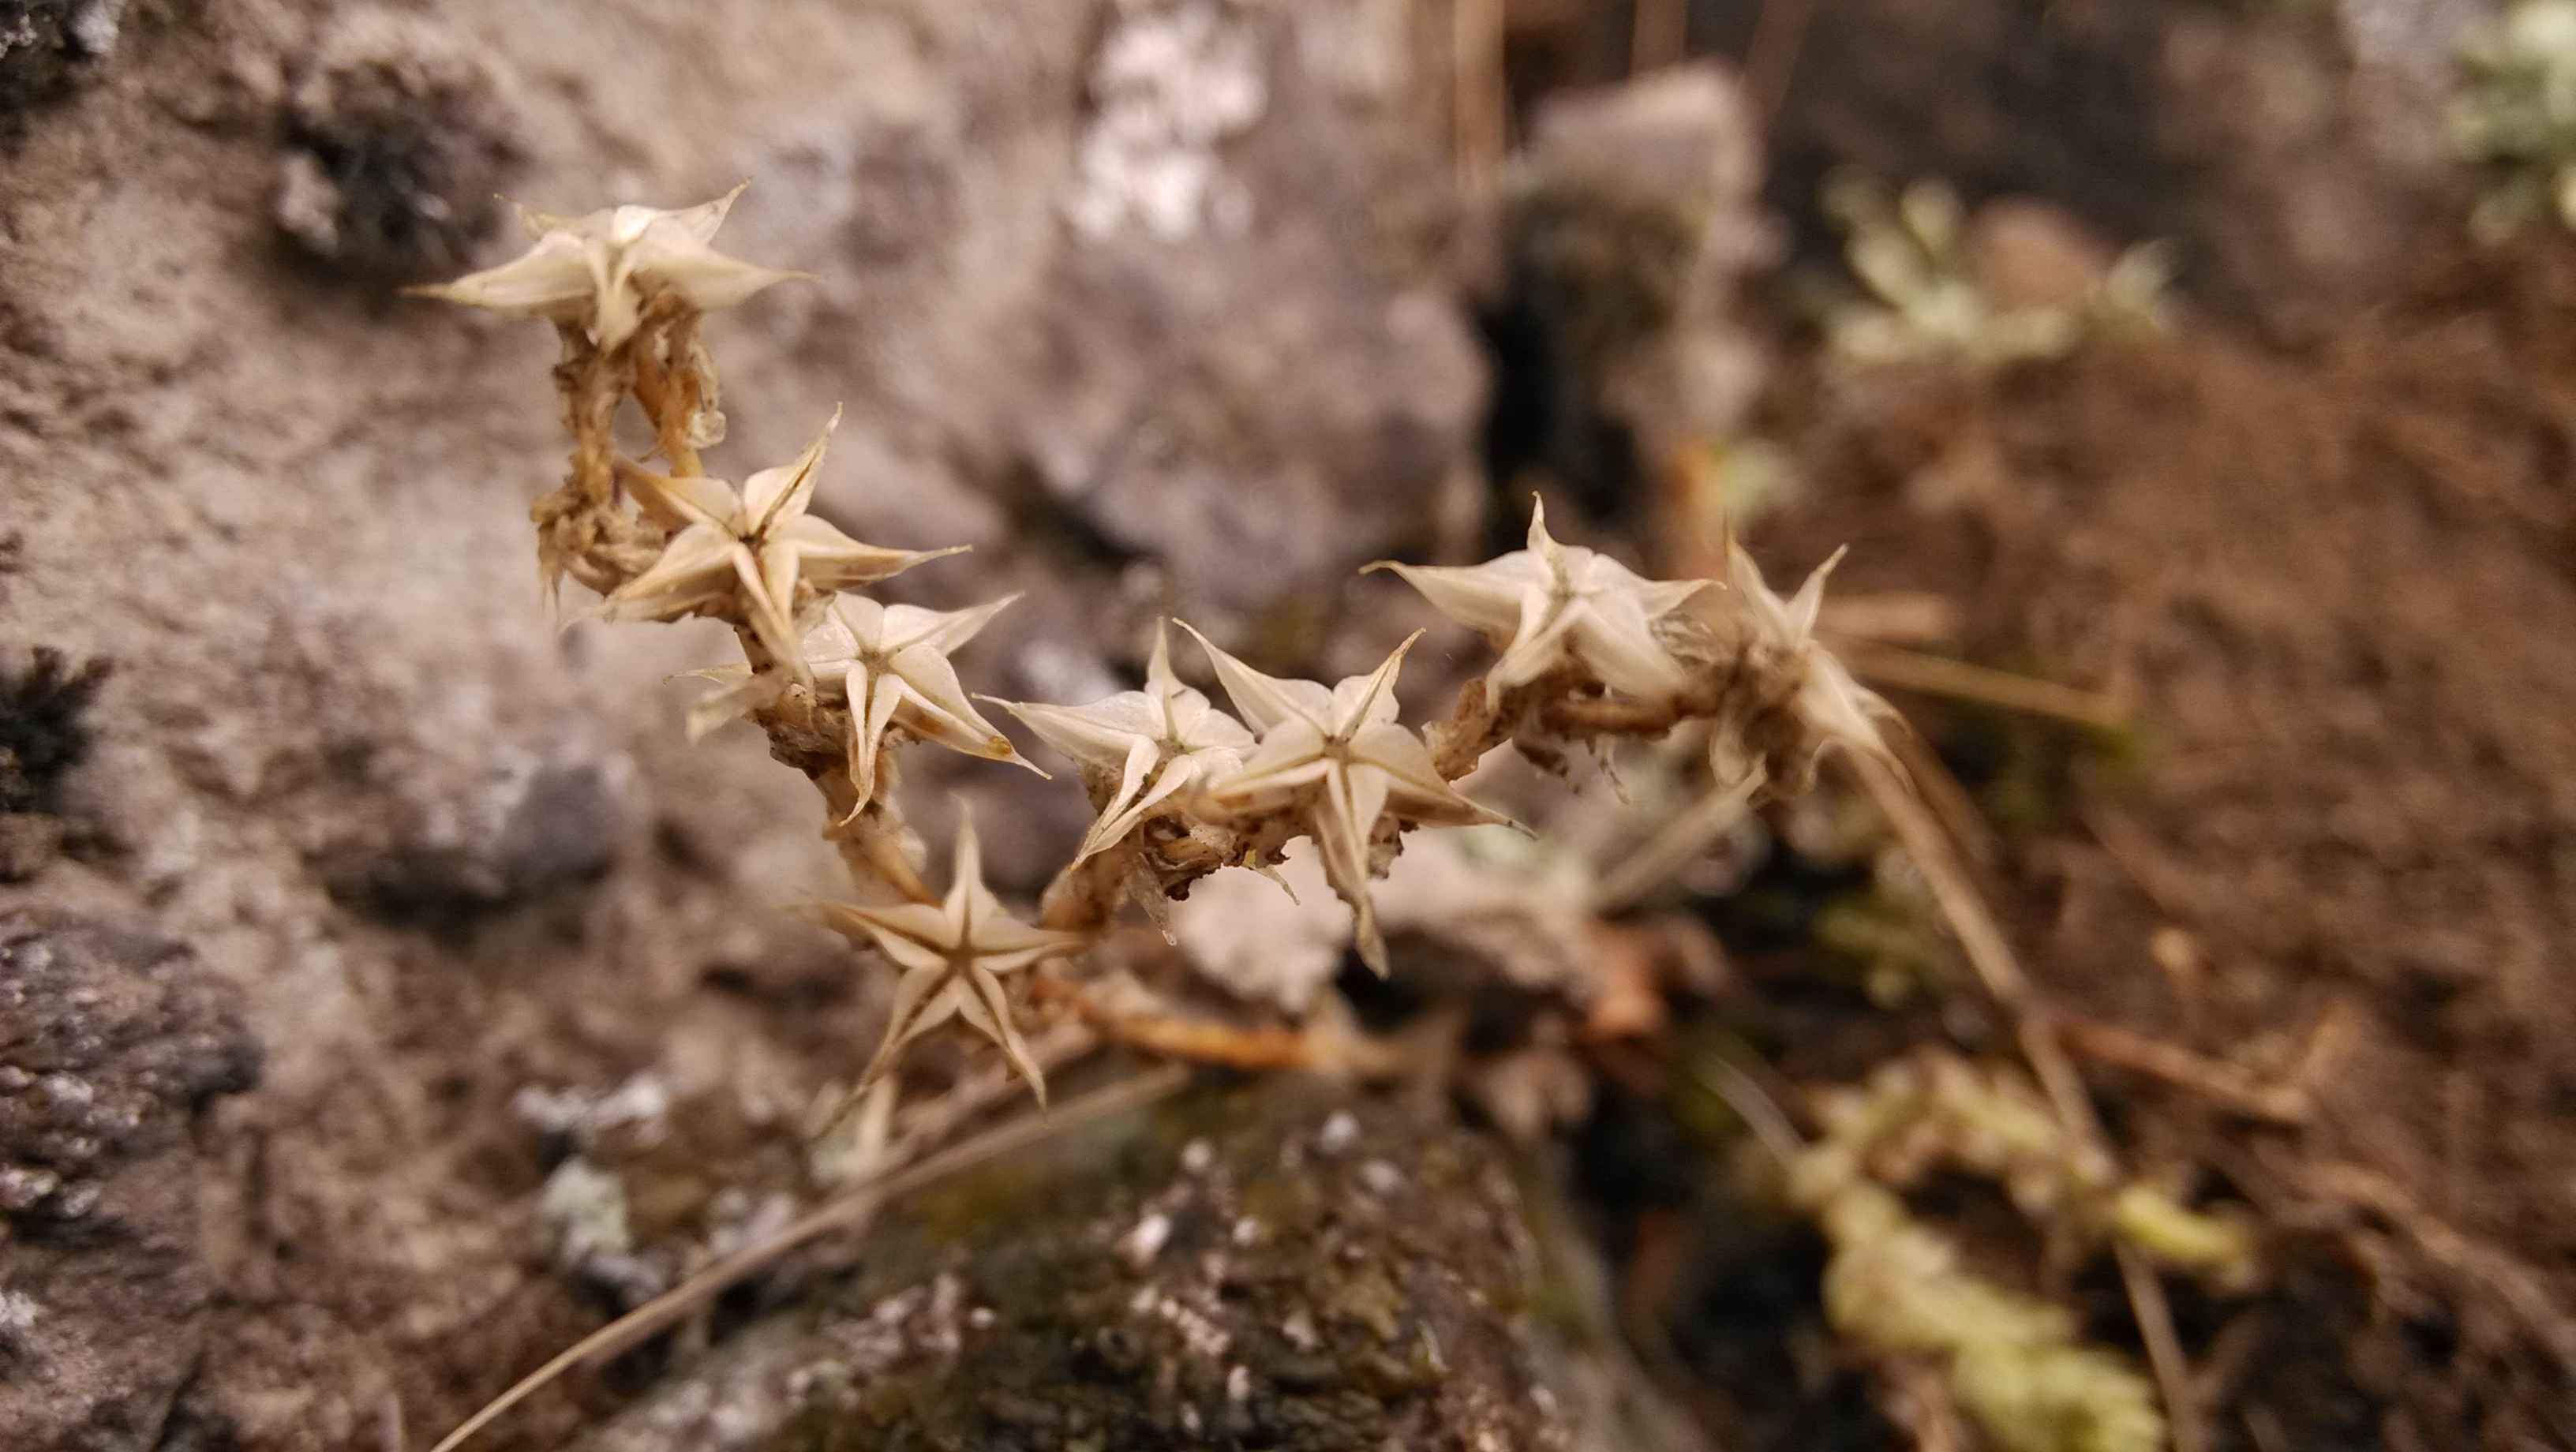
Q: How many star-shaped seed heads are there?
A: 8